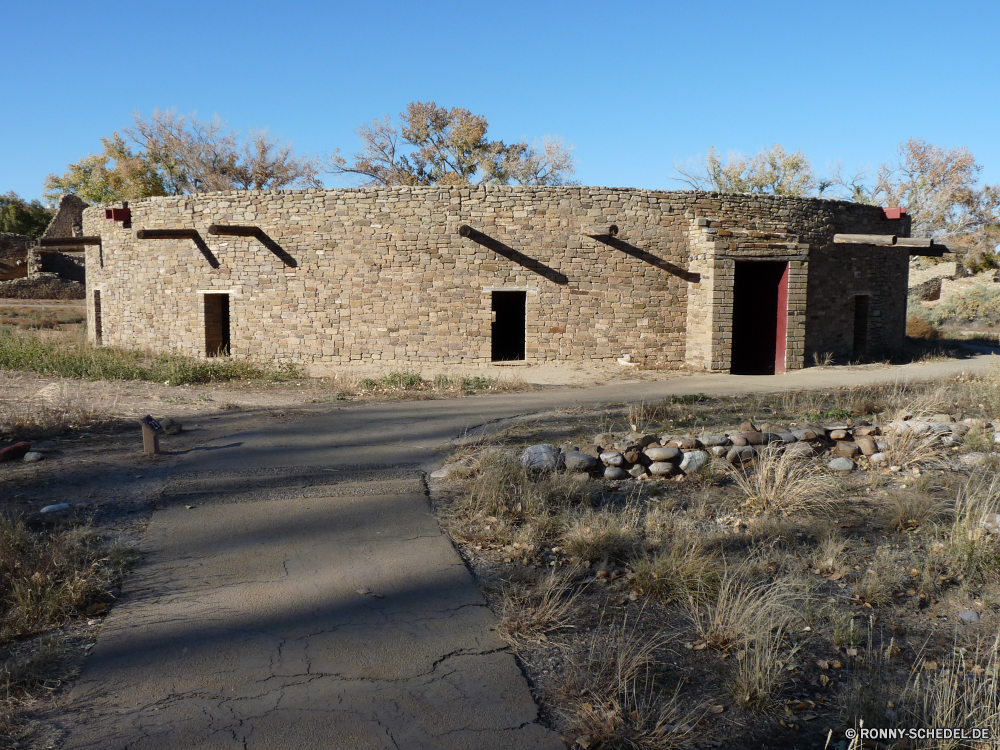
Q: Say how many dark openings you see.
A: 5